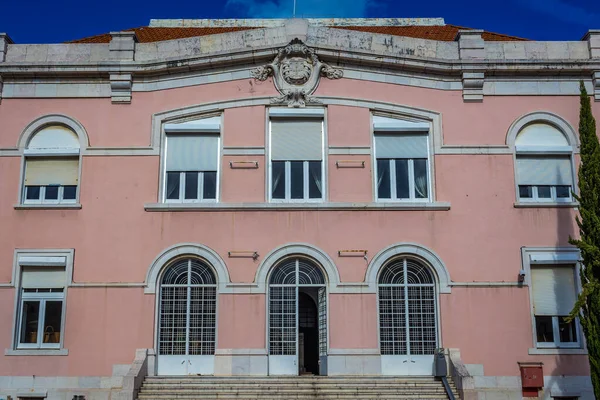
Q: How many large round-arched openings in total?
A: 3